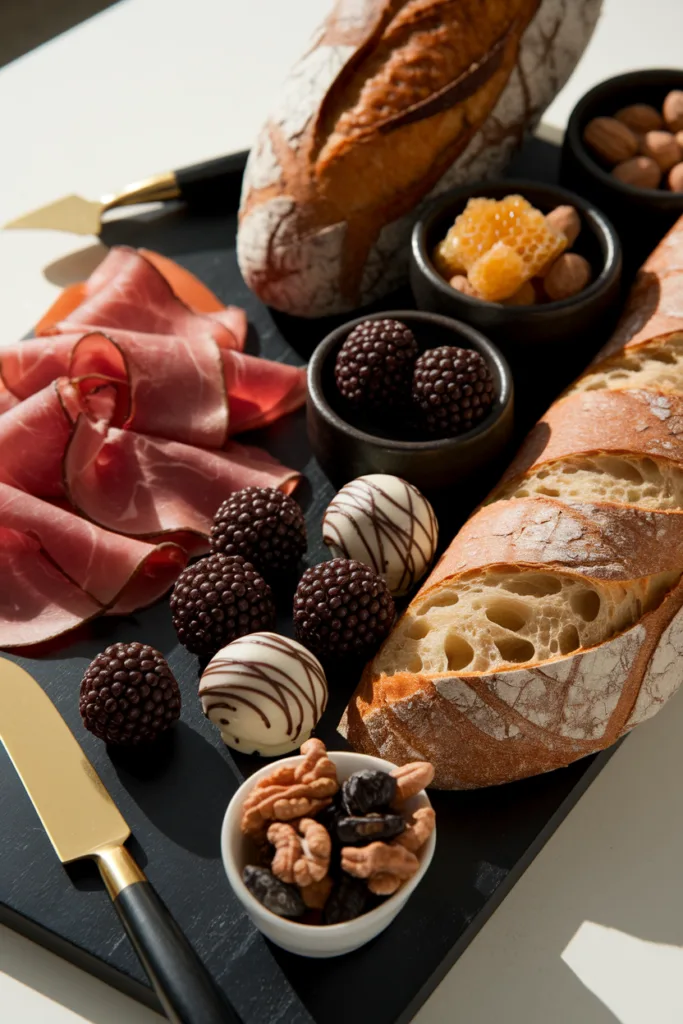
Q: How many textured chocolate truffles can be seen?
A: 6